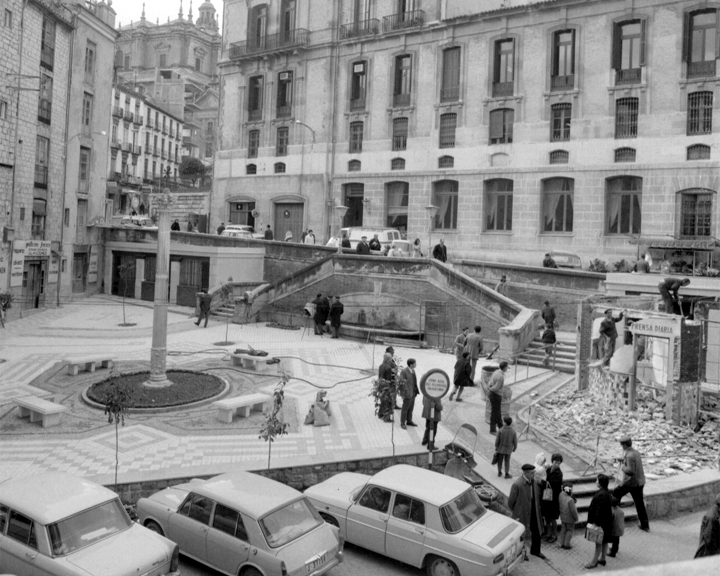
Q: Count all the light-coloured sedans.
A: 3